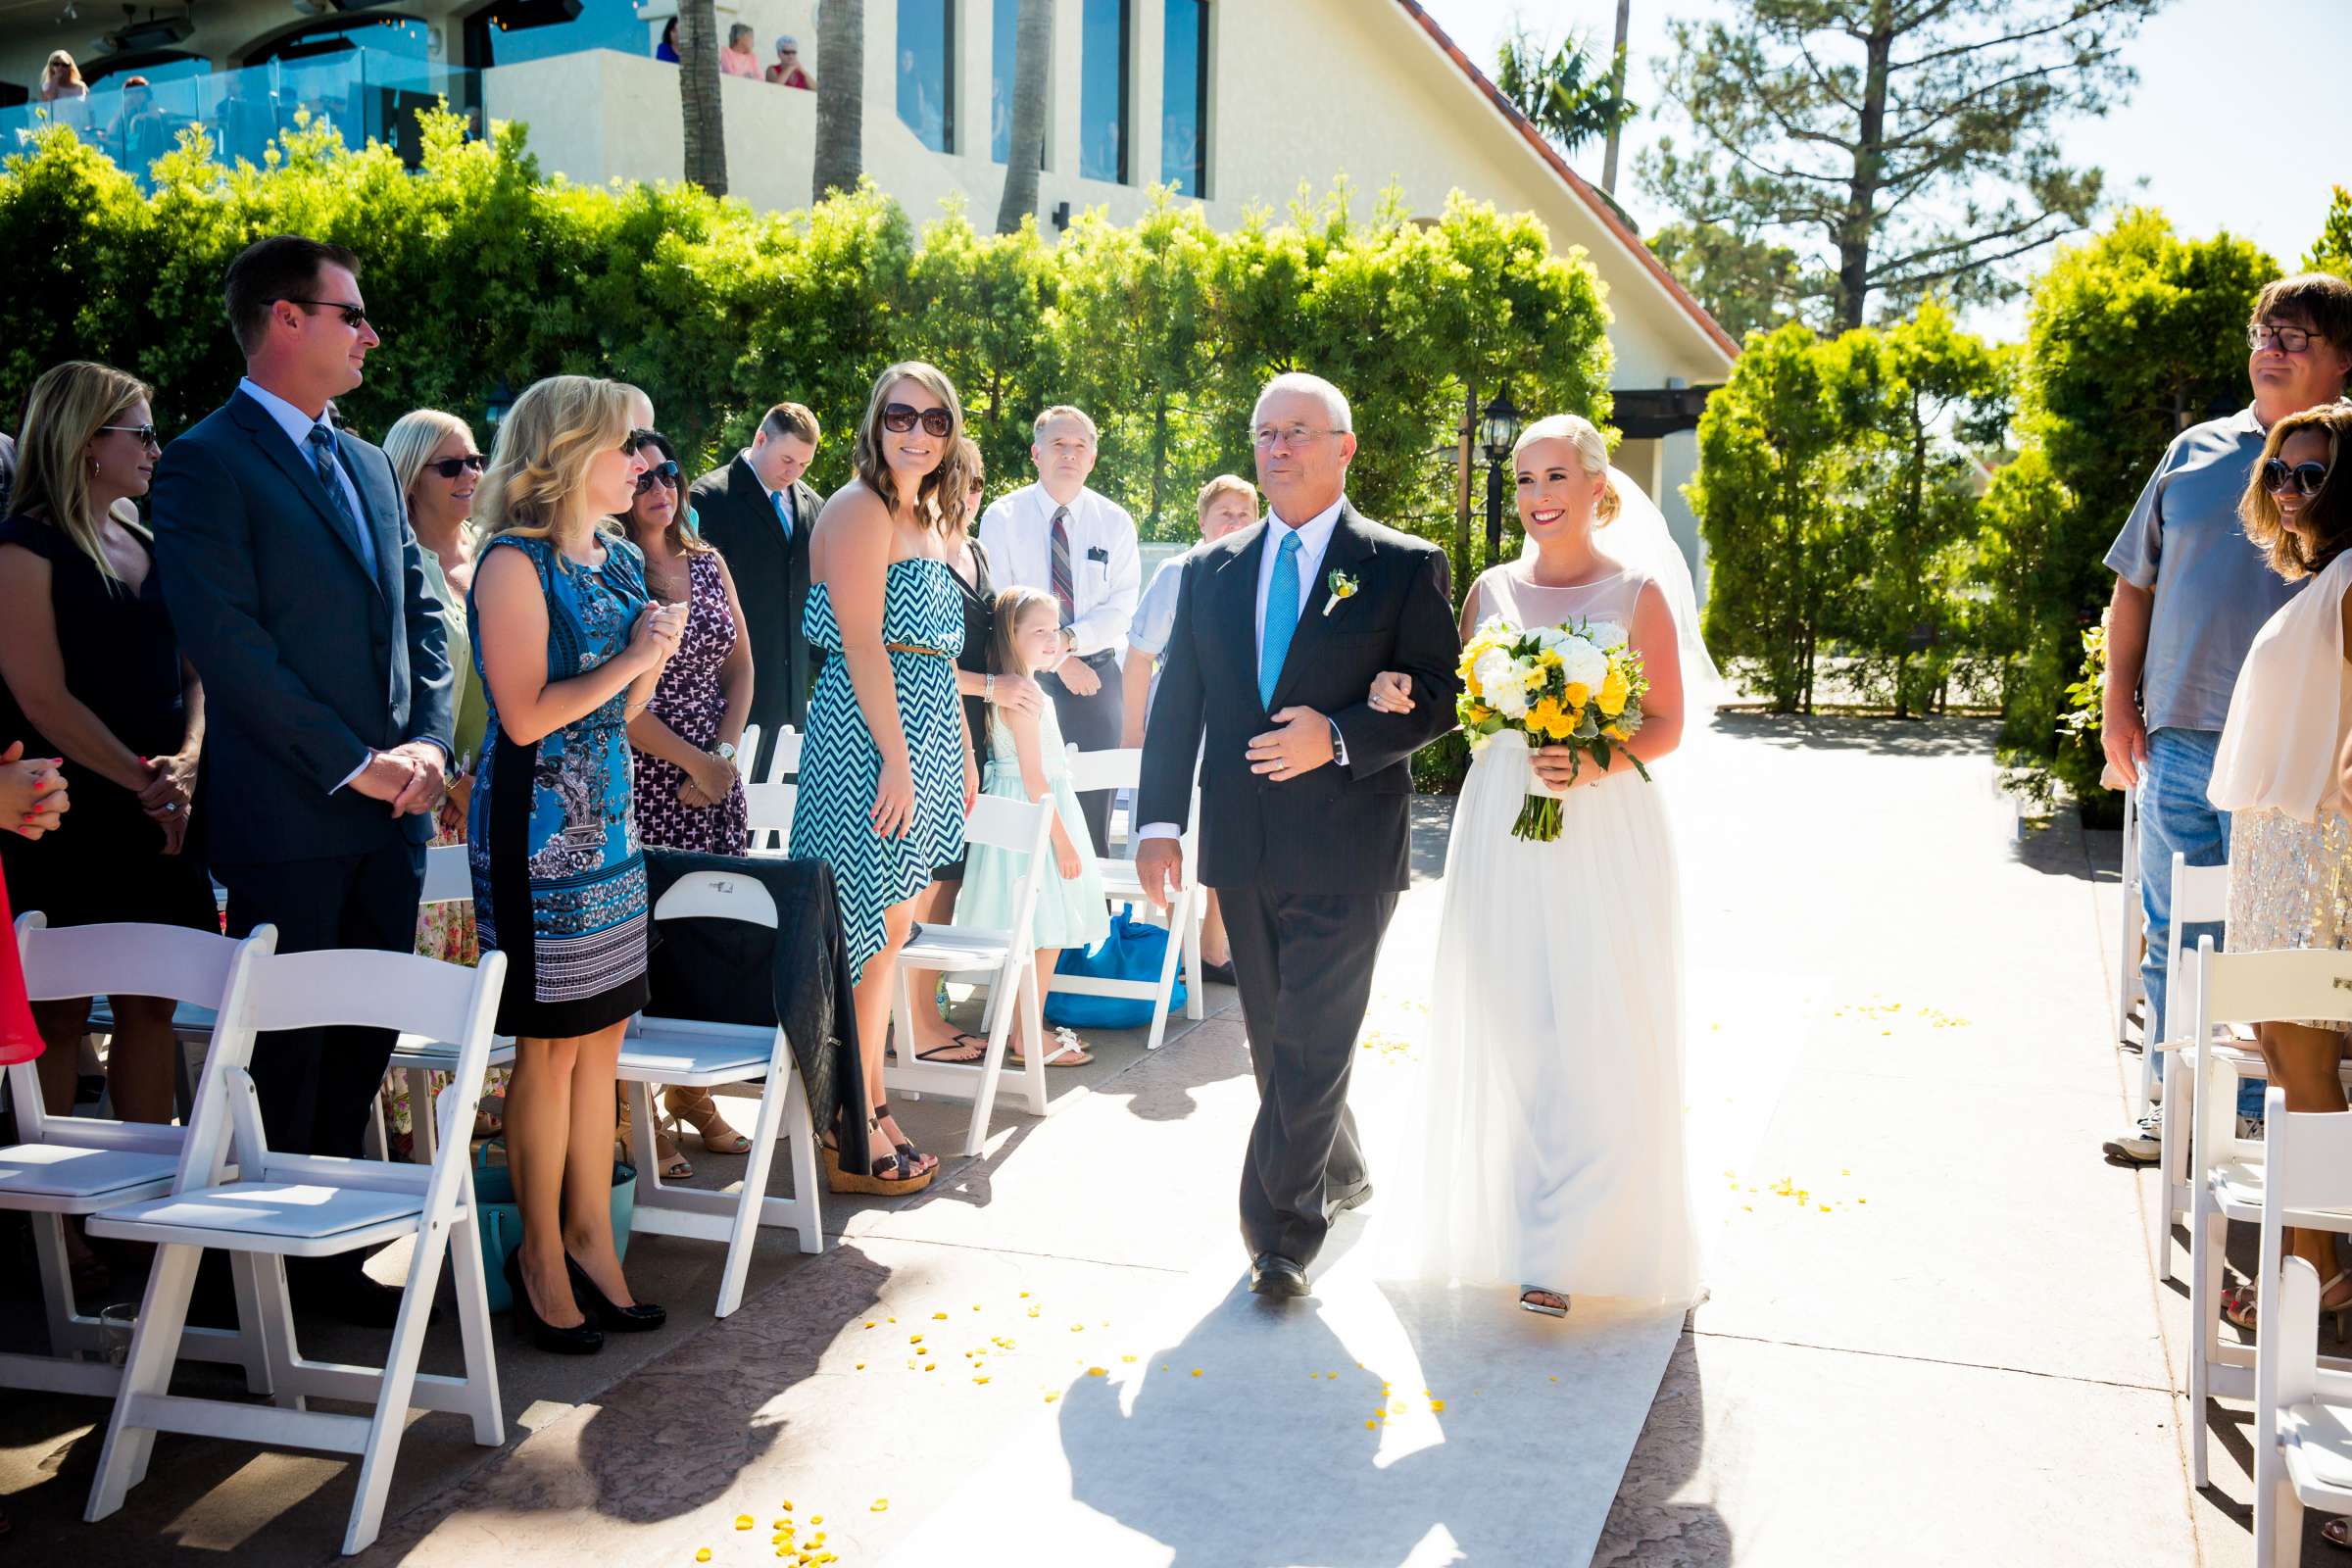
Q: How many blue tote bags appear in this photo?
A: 2